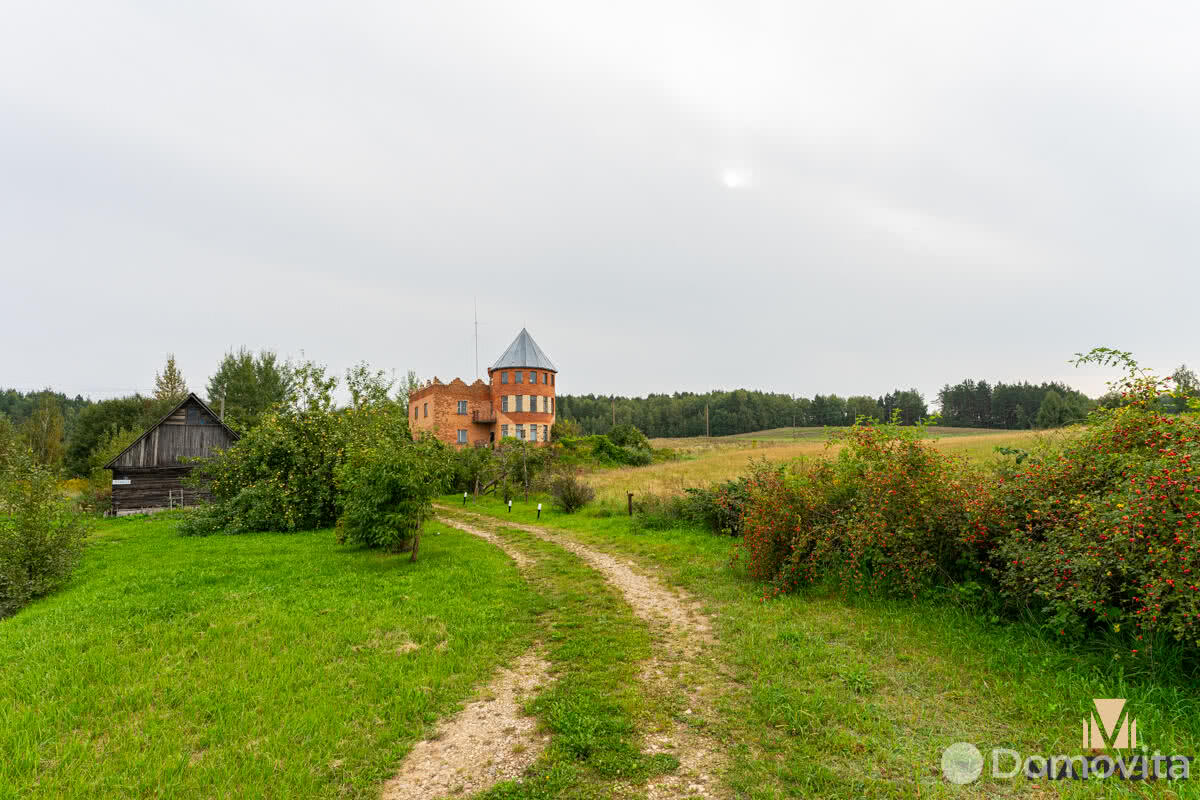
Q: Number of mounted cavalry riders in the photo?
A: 0